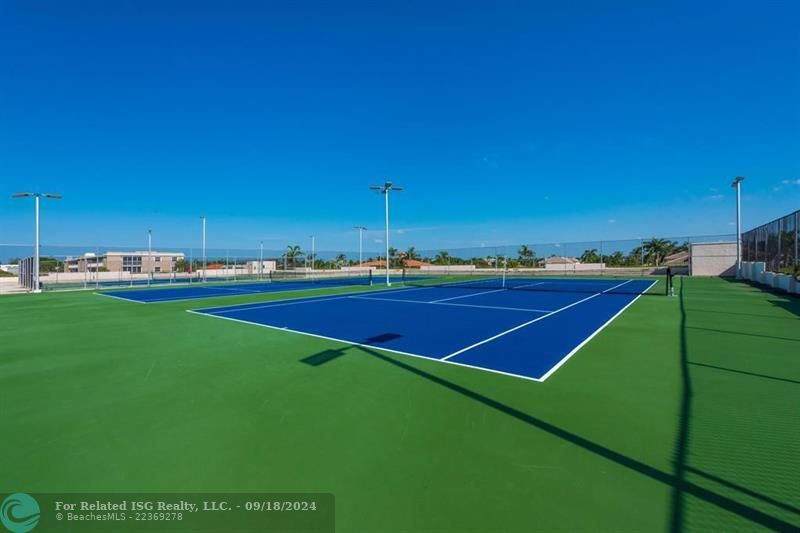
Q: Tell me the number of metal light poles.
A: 8